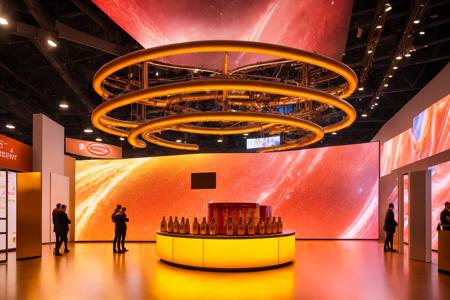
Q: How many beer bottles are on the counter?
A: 15